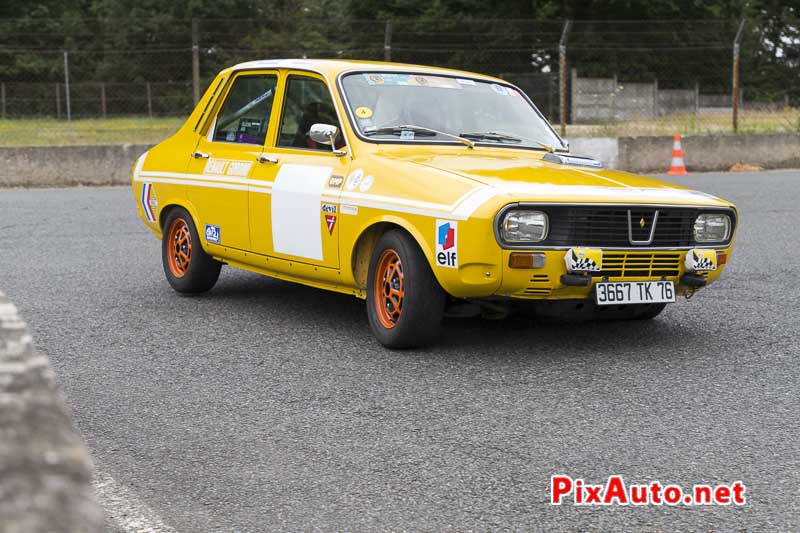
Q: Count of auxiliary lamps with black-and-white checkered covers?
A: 2